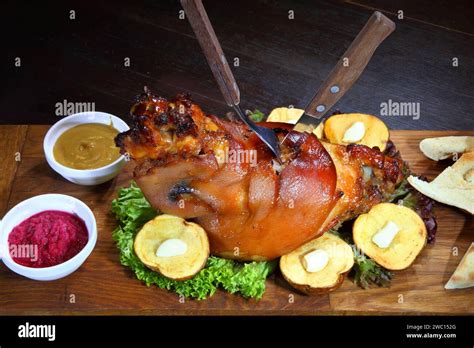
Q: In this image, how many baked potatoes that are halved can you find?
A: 5